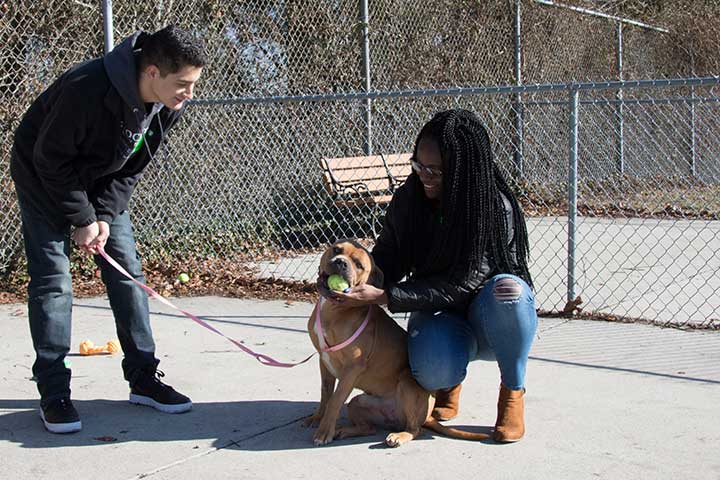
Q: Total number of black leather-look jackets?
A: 1